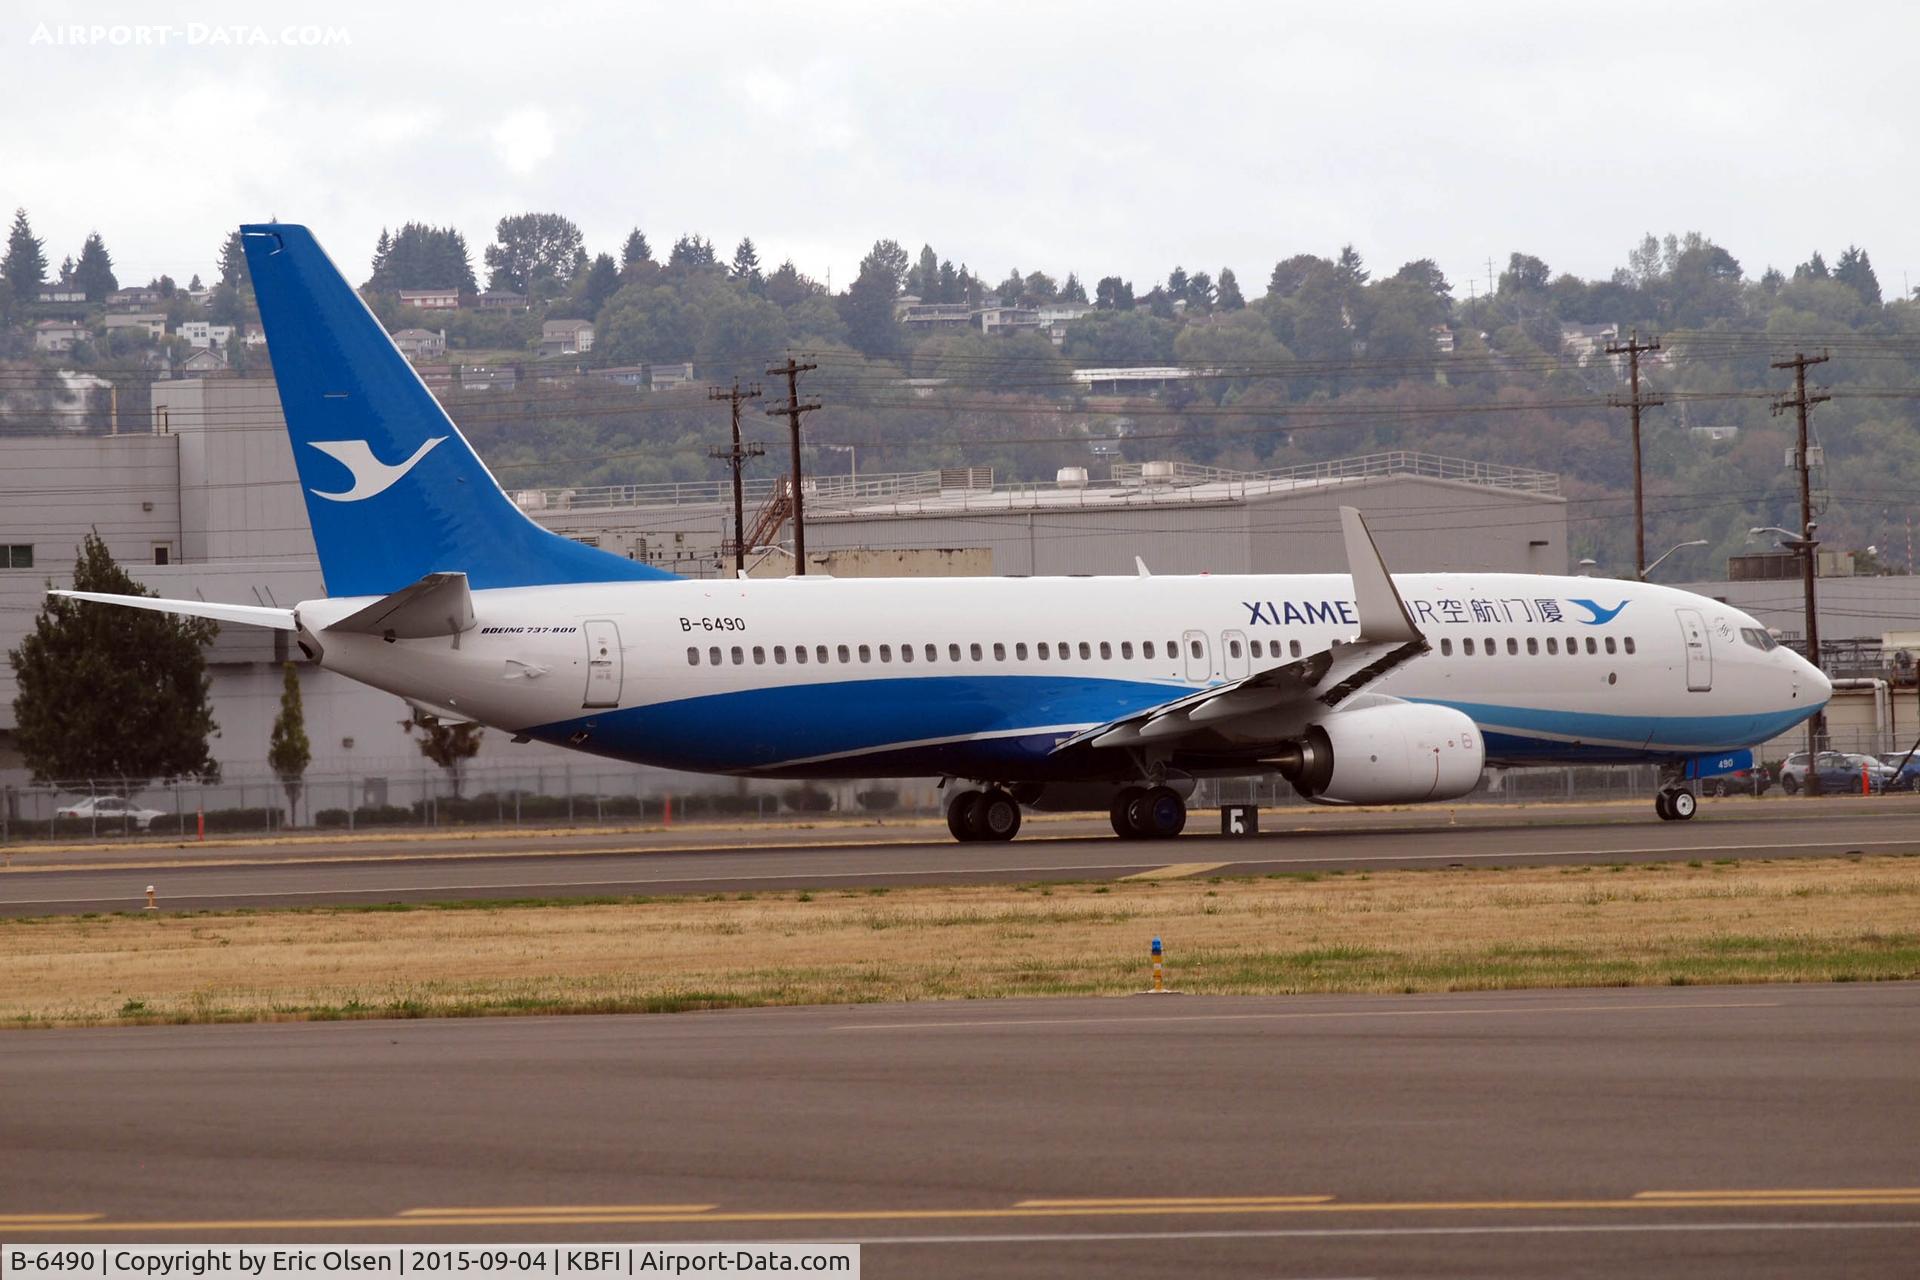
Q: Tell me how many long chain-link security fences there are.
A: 1